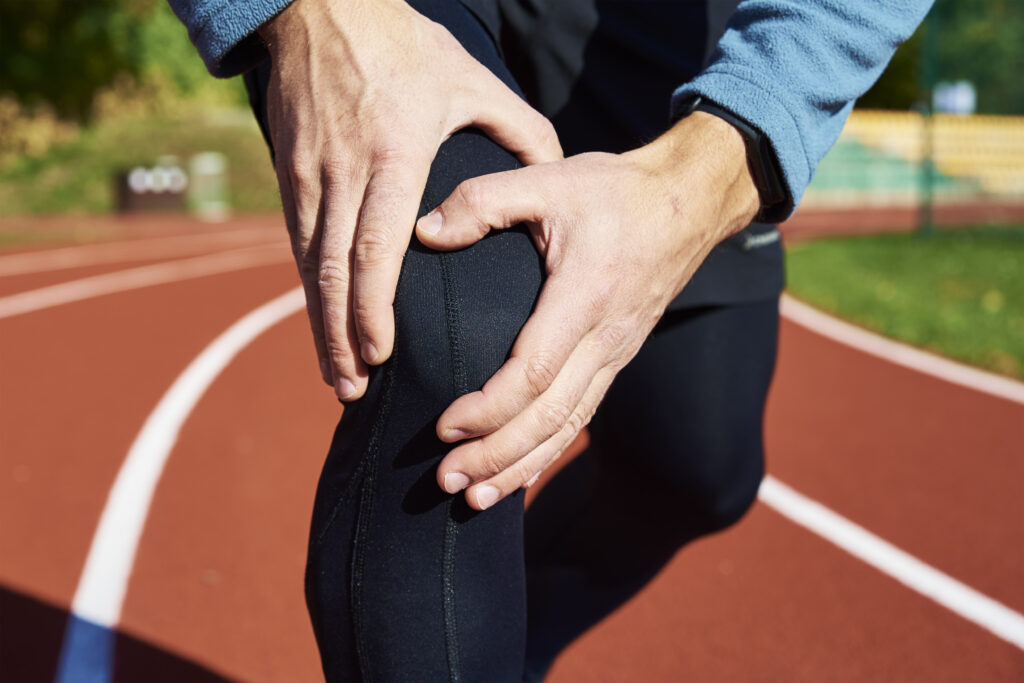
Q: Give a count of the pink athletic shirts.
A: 0